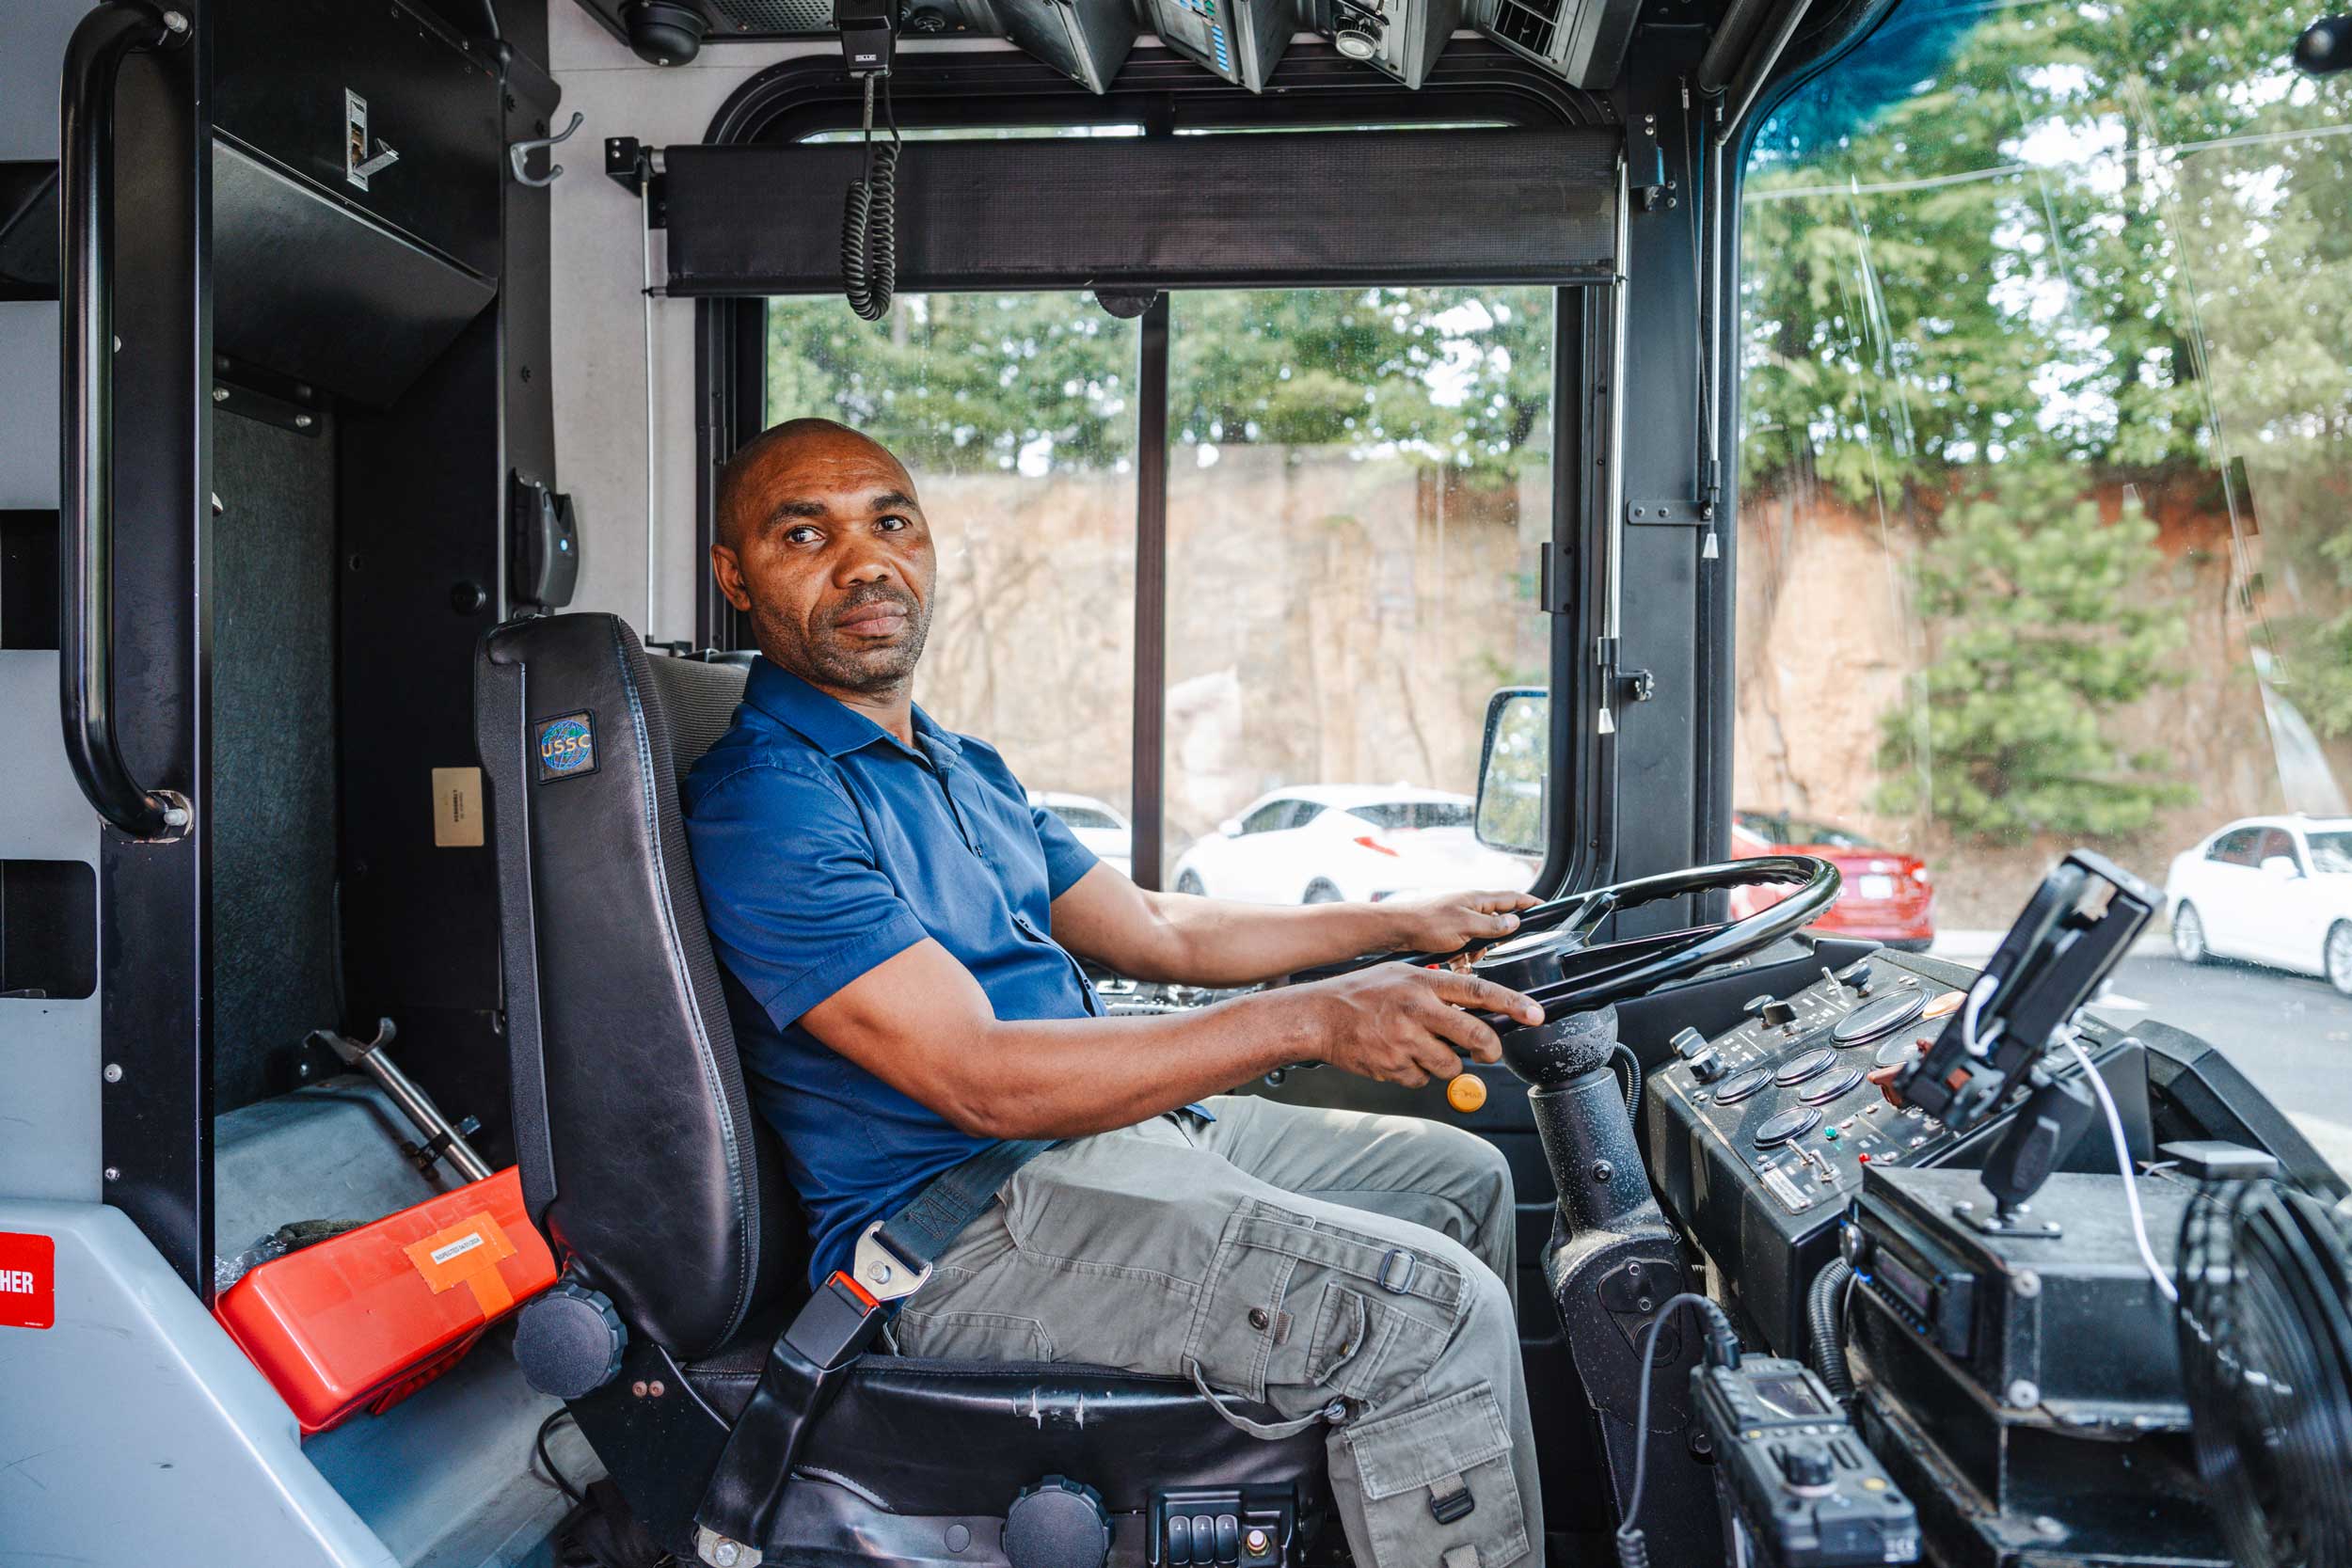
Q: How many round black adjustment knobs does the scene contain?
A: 2